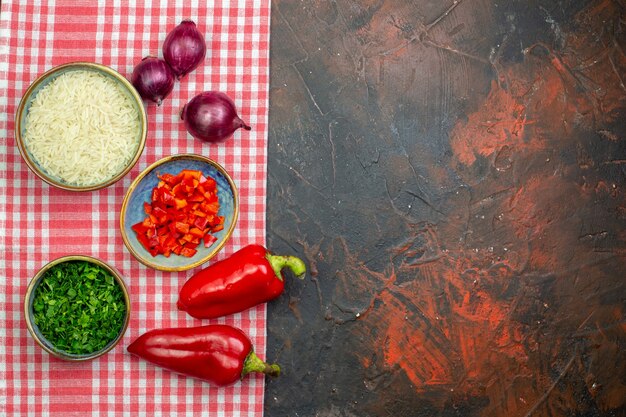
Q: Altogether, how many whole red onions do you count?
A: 3